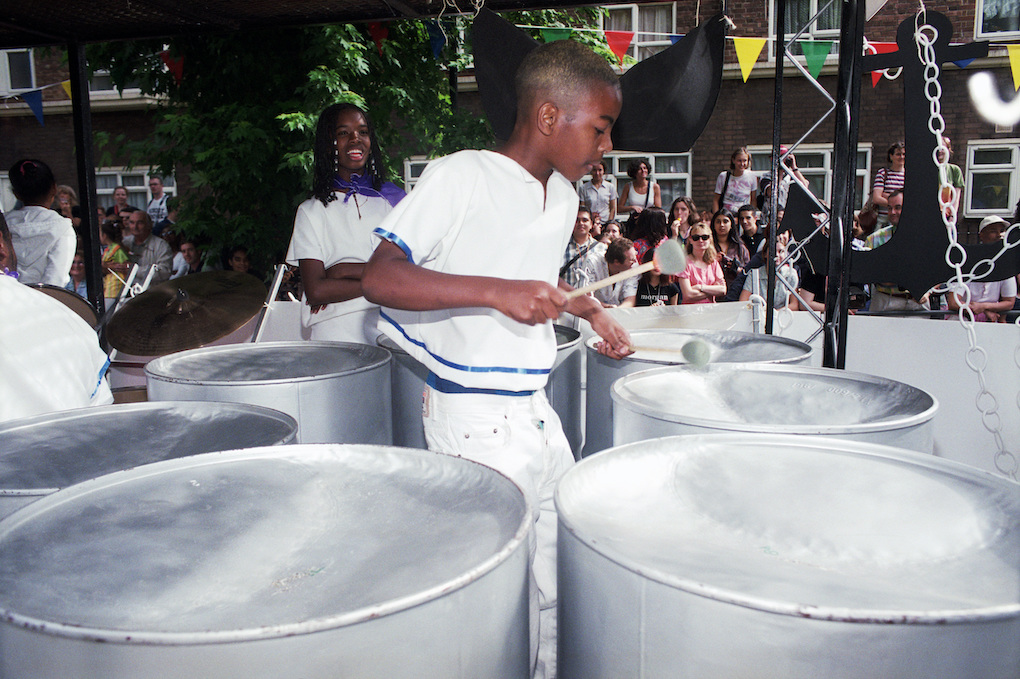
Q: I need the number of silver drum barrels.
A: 7